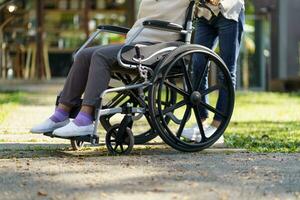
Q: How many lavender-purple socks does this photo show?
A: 2